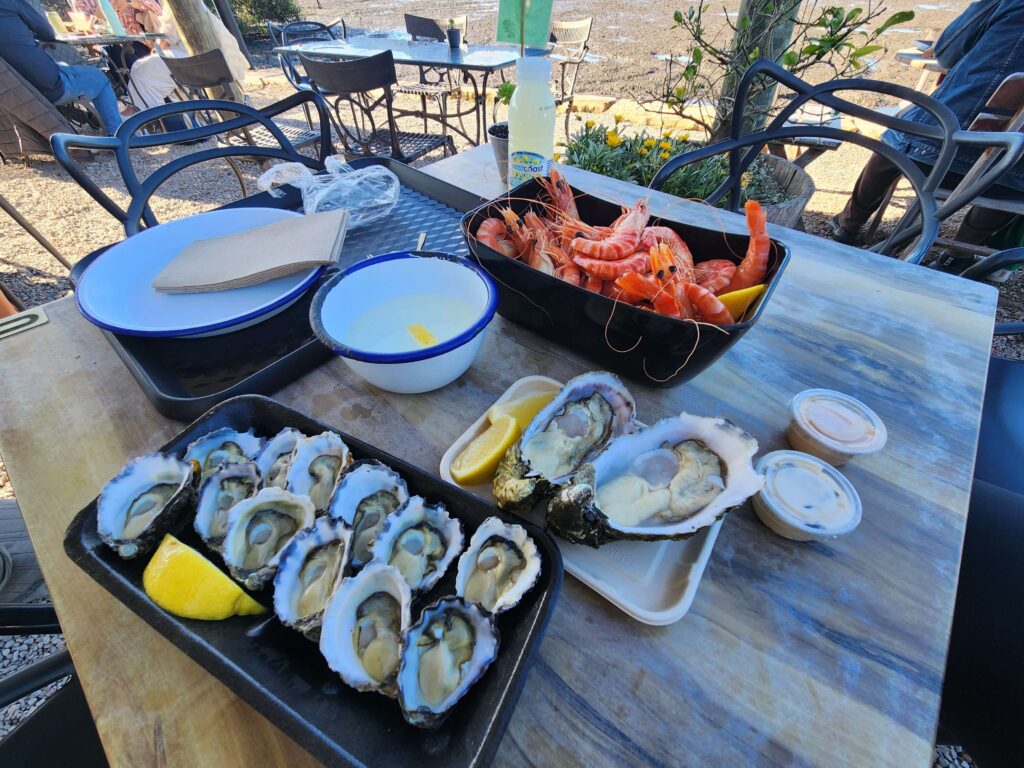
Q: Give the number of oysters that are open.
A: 14